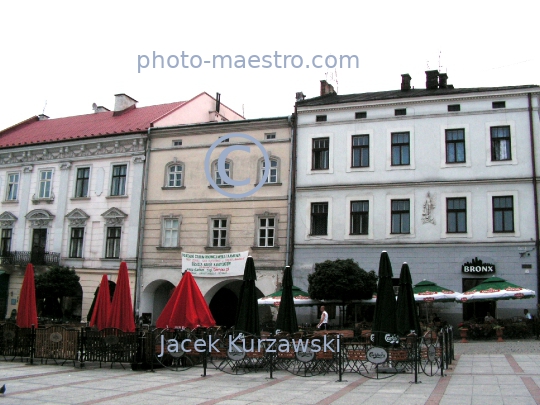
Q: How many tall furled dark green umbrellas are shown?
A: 4